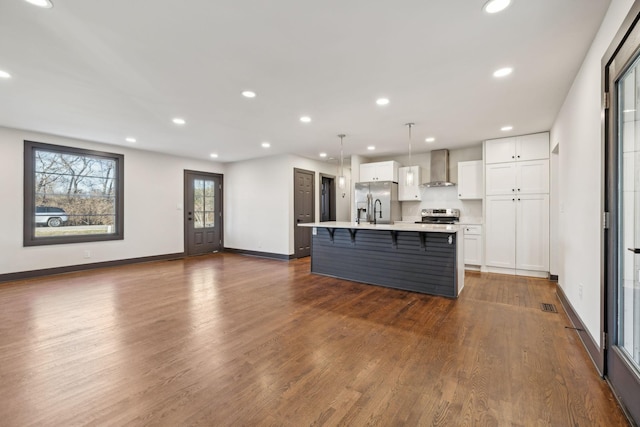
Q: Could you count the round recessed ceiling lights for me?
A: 15